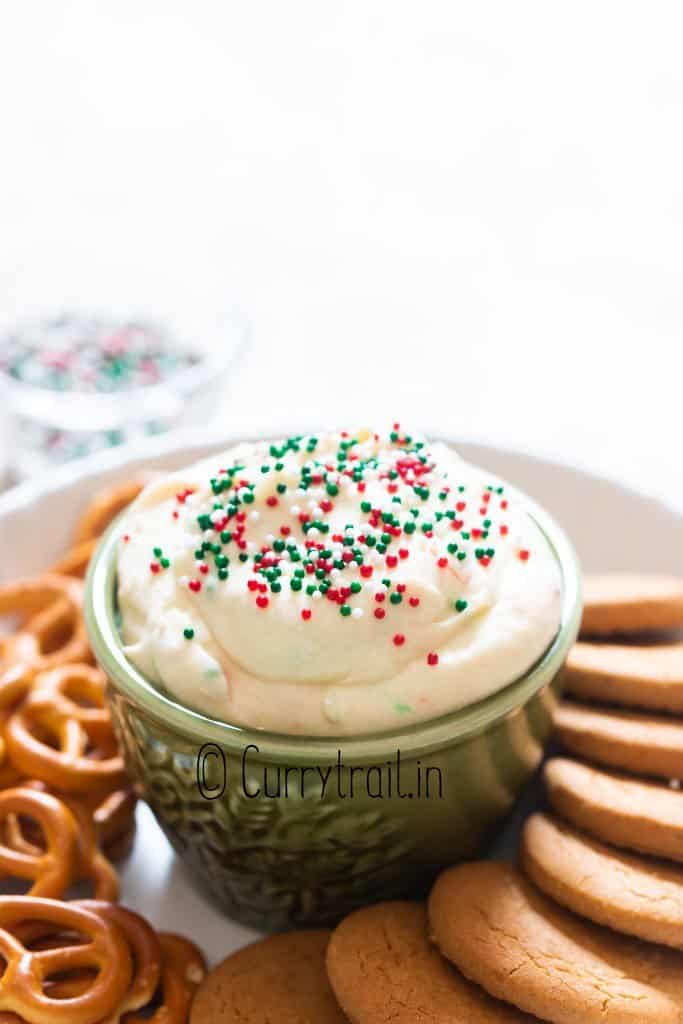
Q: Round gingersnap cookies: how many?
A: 8